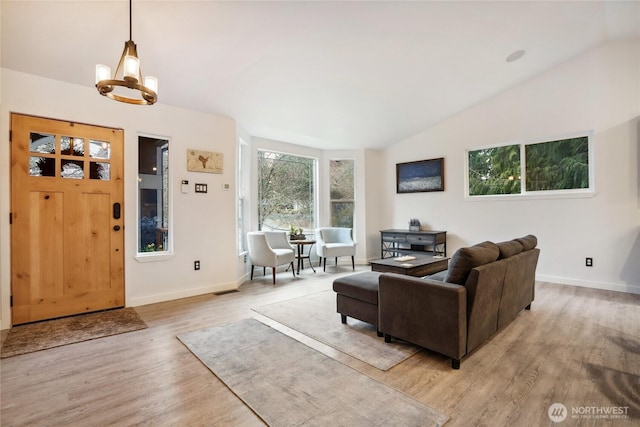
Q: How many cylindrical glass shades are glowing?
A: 3